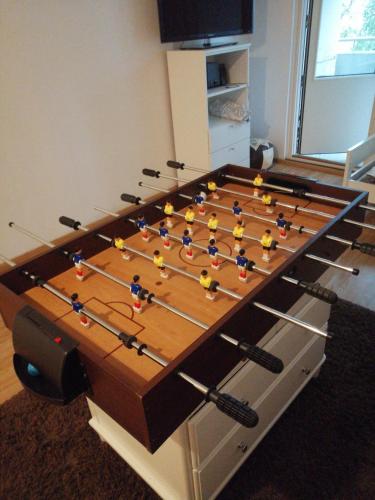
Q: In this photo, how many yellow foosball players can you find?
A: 11